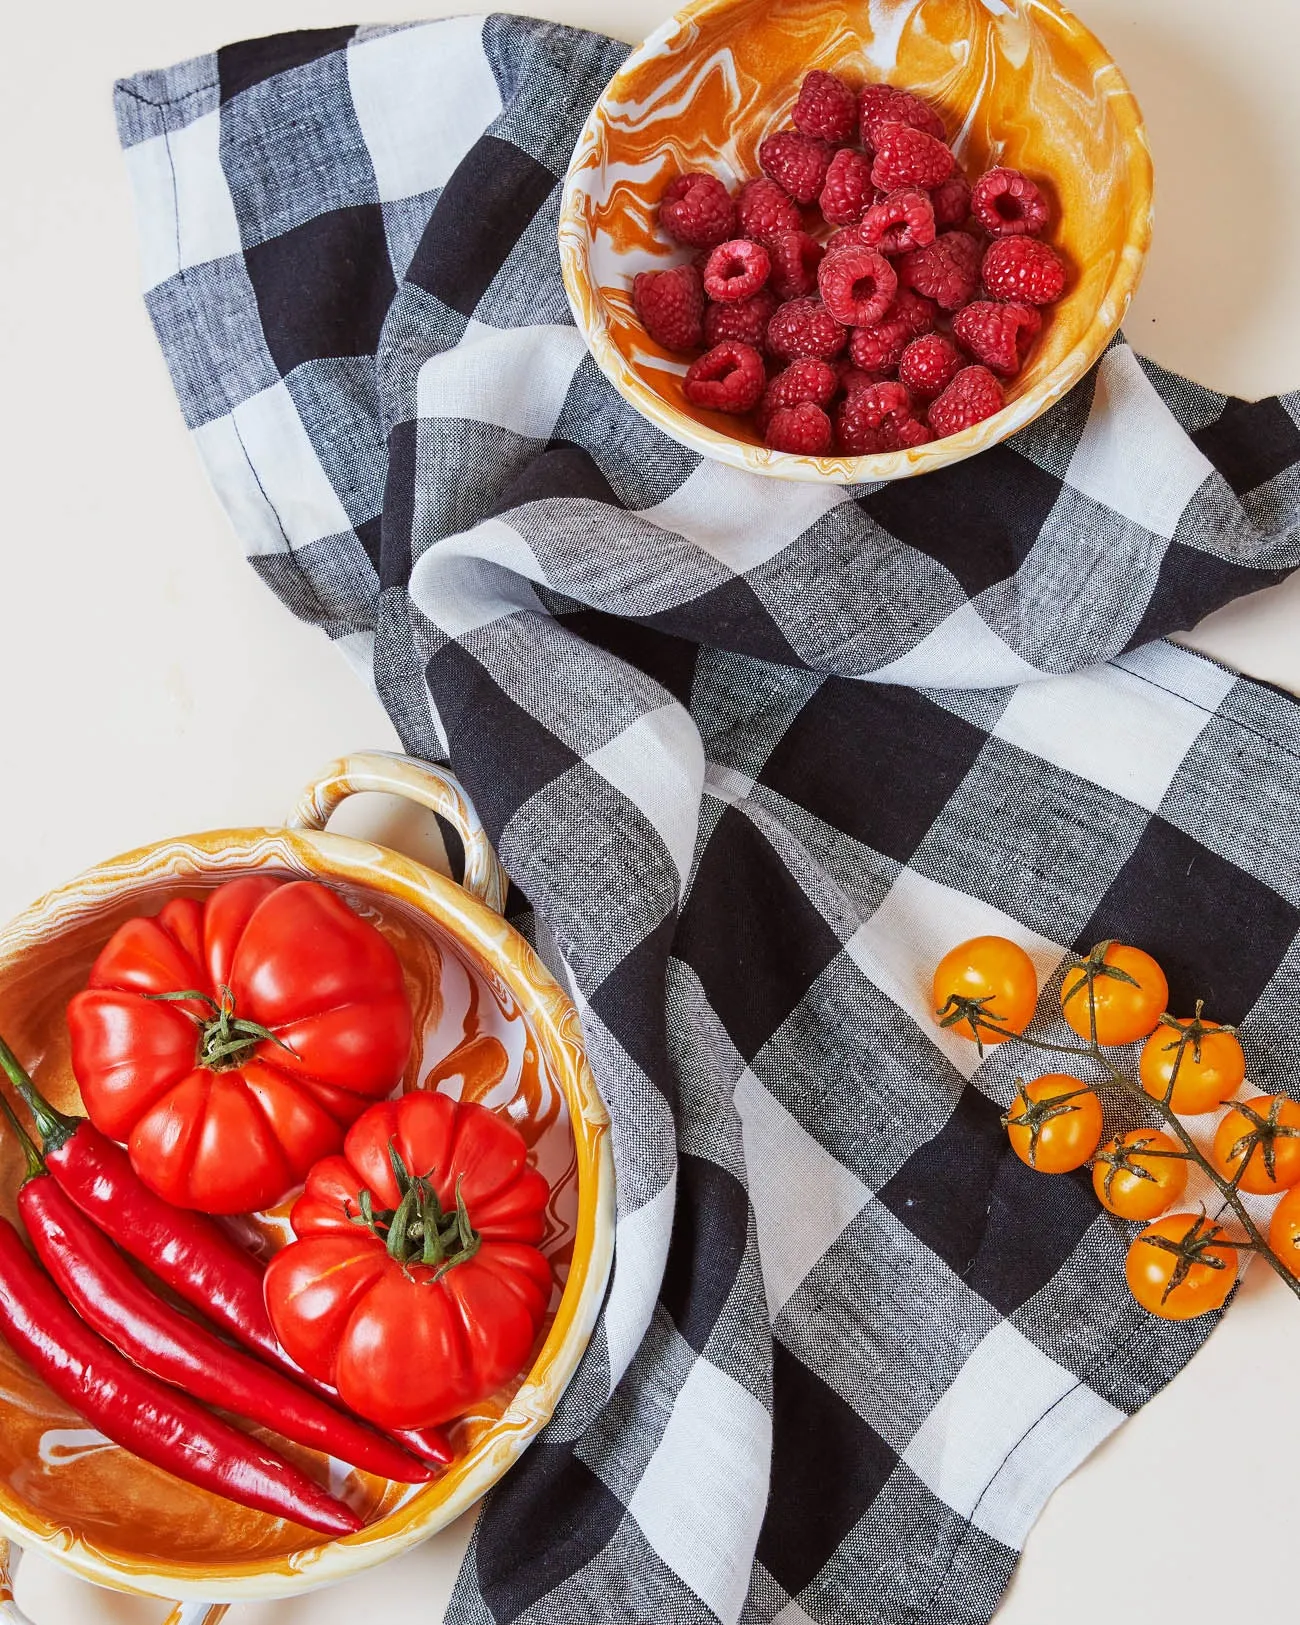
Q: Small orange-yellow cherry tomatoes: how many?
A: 8